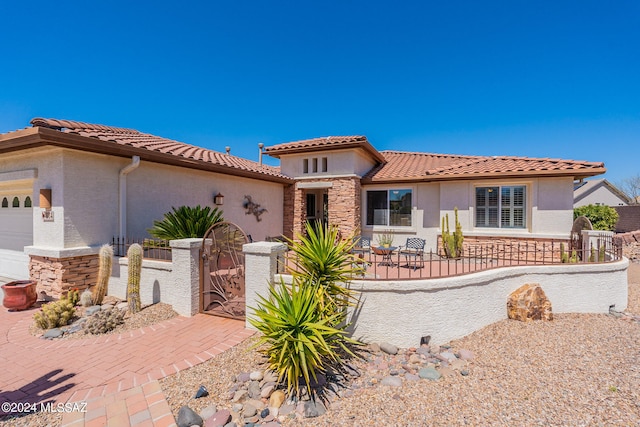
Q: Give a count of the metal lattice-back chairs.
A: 2